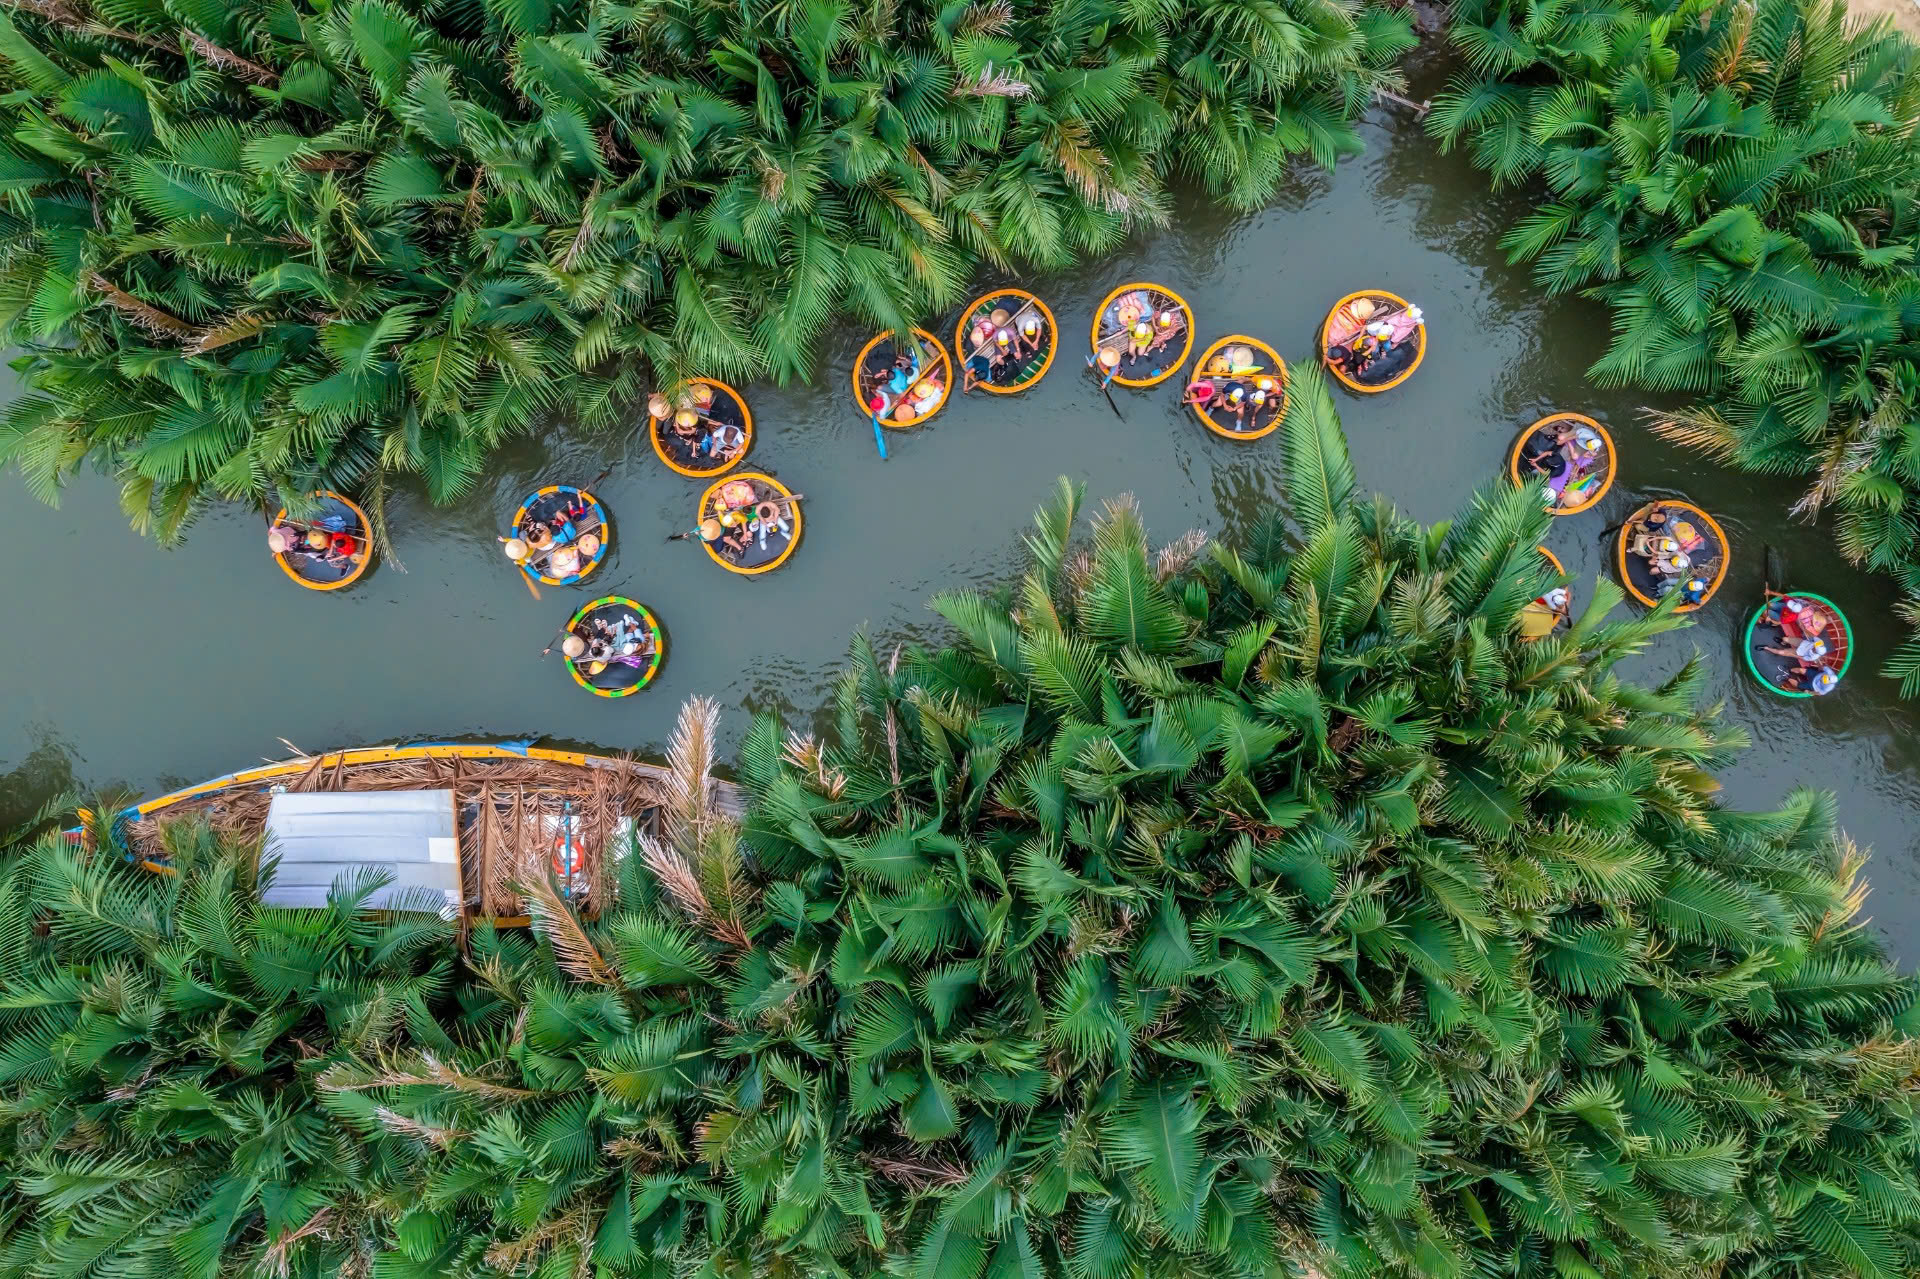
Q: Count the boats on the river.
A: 15